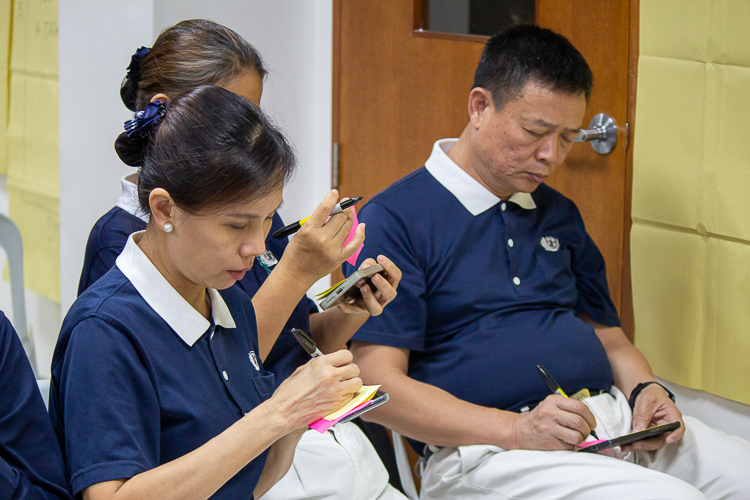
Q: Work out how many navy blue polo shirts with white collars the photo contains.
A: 3